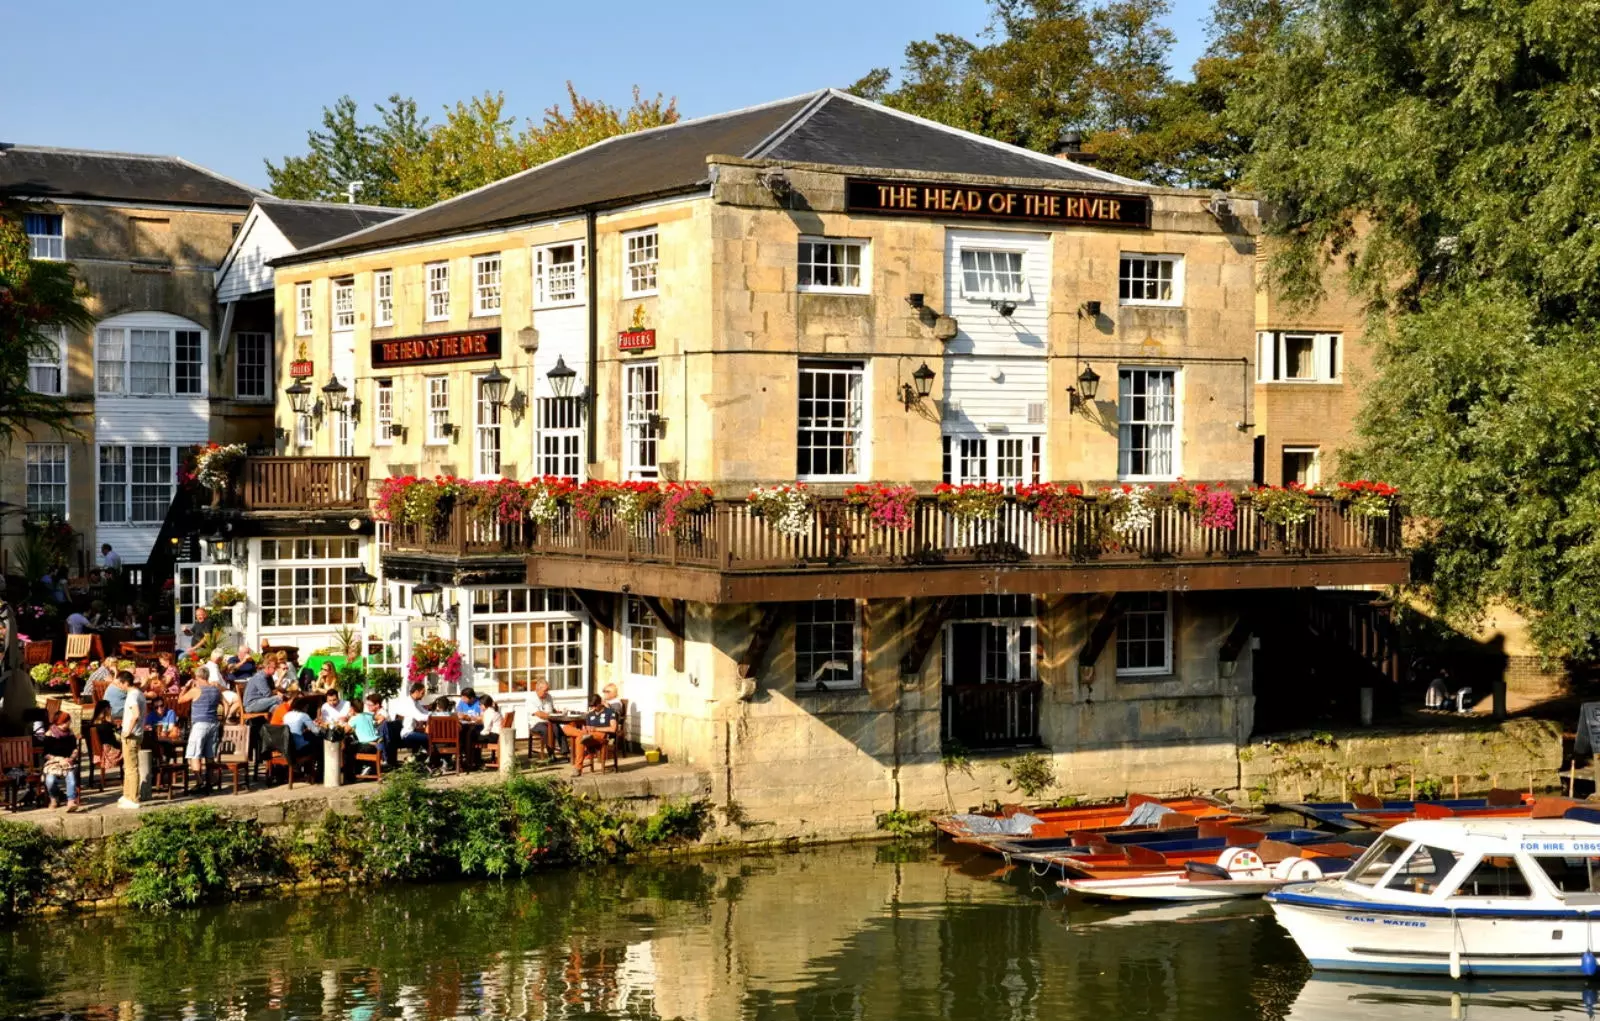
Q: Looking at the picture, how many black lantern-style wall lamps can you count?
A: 9